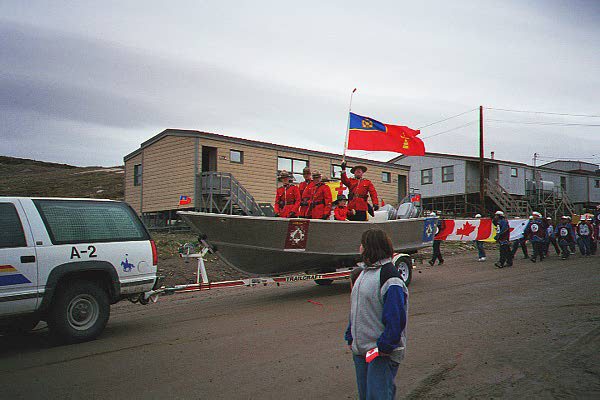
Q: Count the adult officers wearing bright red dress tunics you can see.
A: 4